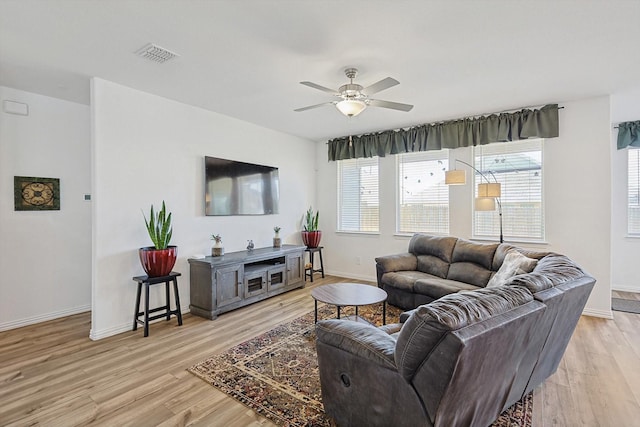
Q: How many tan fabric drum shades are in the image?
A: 3